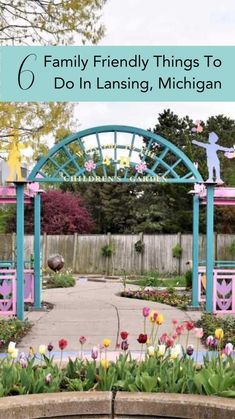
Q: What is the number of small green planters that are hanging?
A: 3